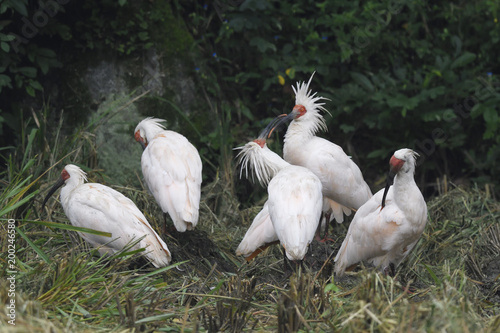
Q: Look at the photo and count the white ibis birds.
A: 5